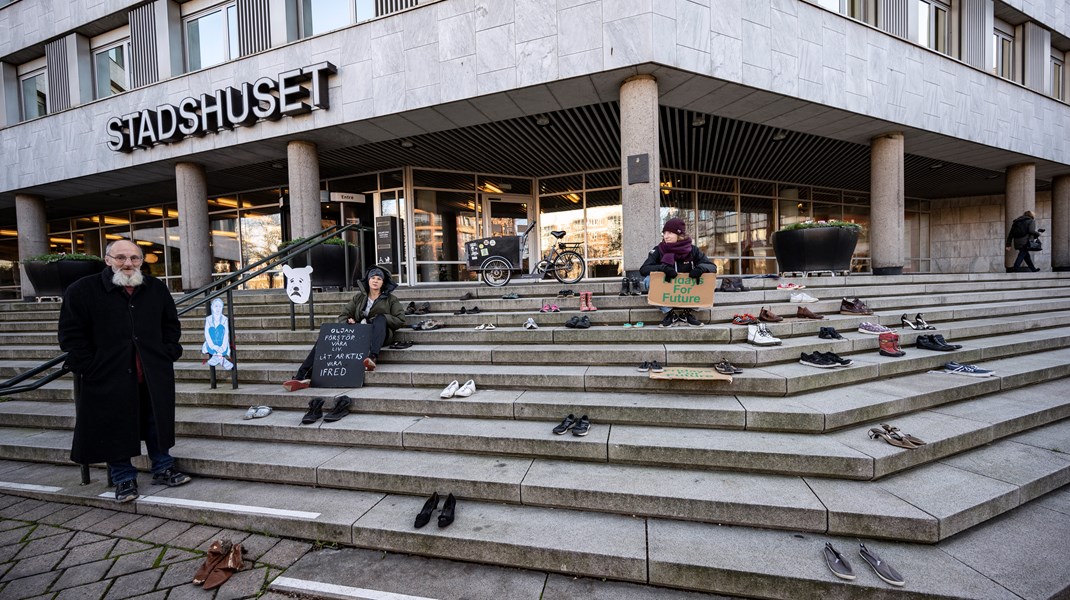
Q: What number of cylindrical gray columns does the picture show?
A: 7